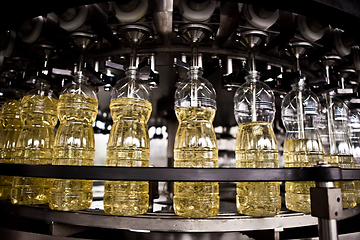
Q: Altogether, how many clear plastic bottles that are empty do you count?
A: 0